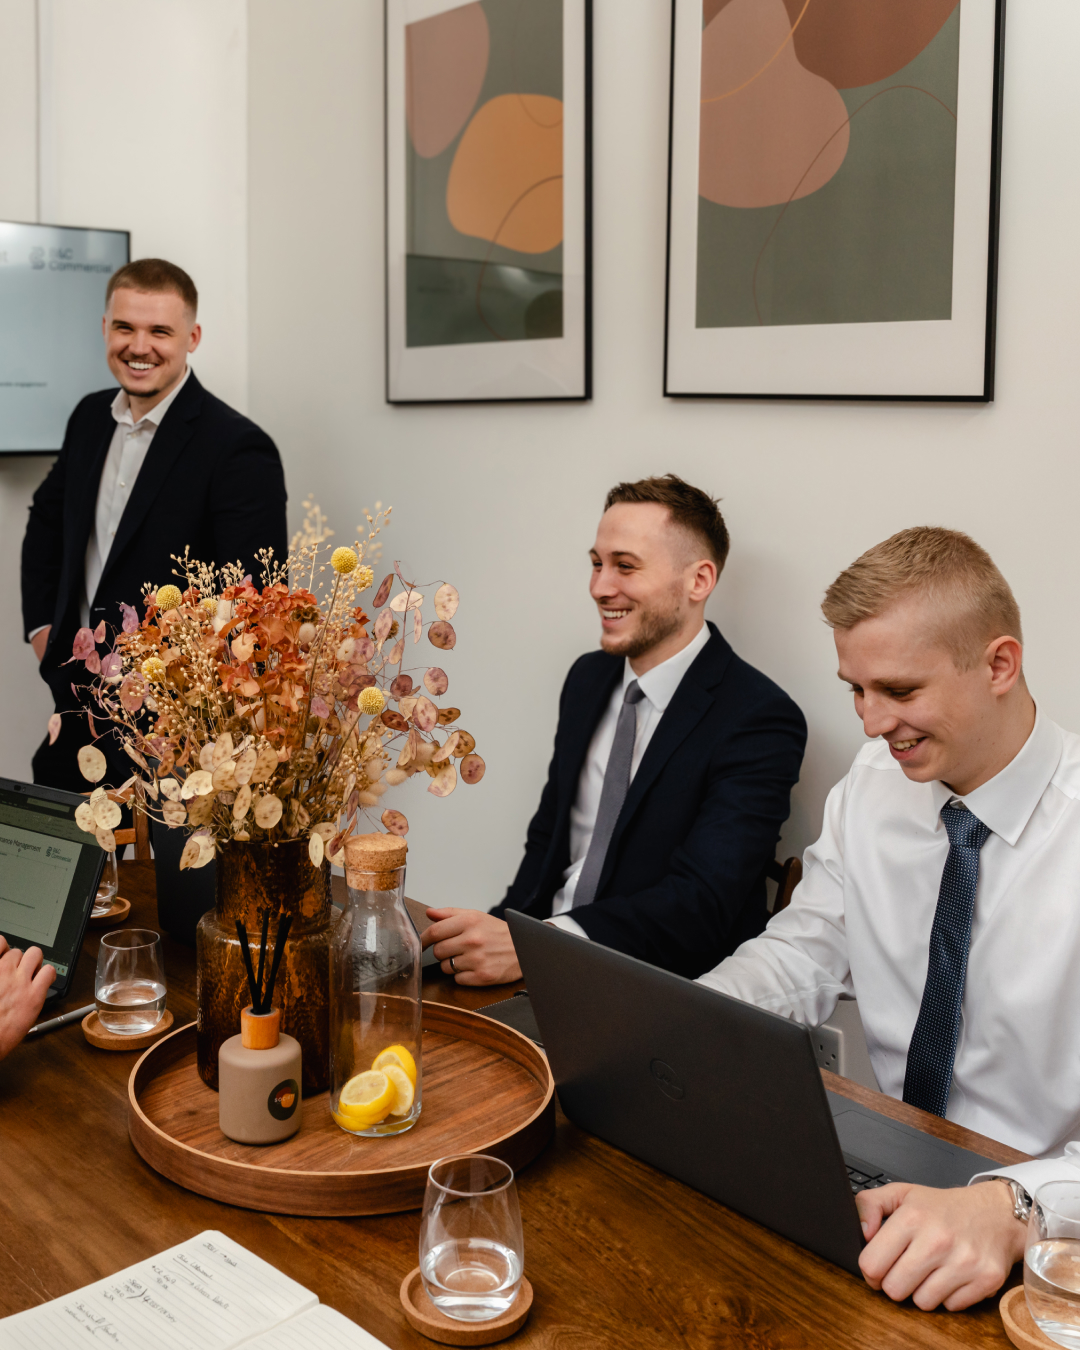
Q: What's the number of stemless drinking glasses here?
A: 4